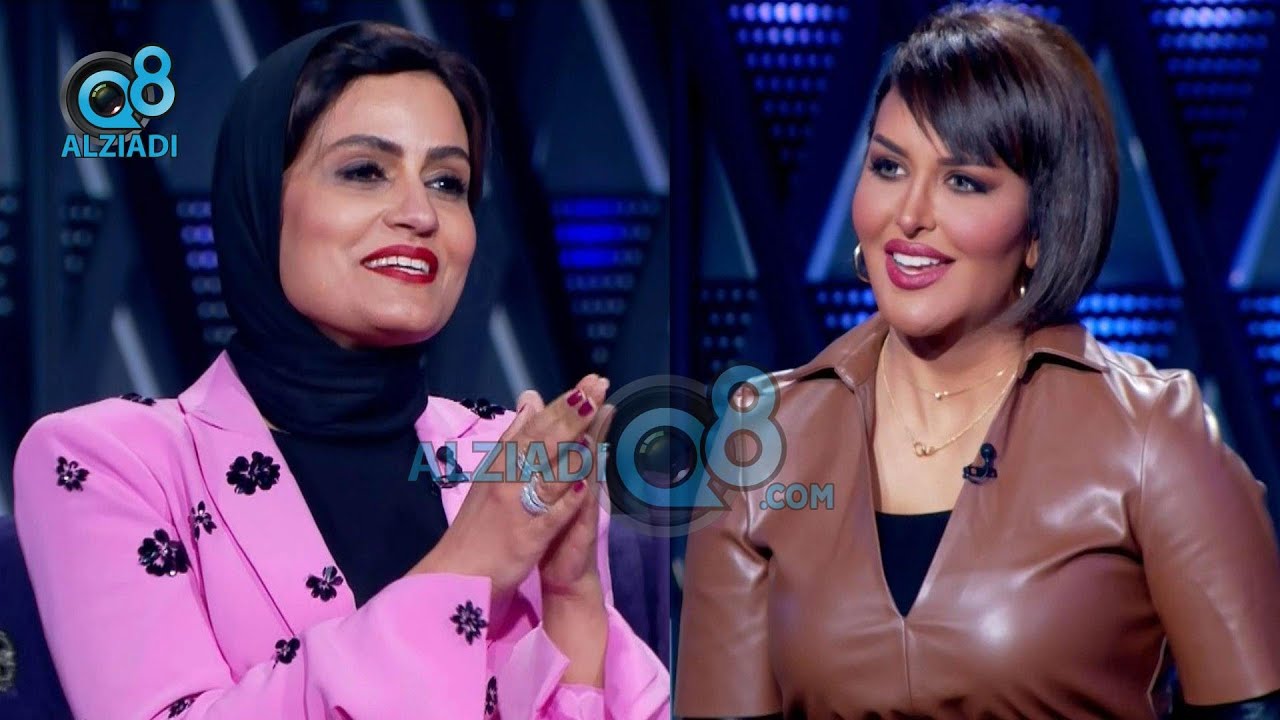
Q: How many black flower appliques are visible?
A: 11